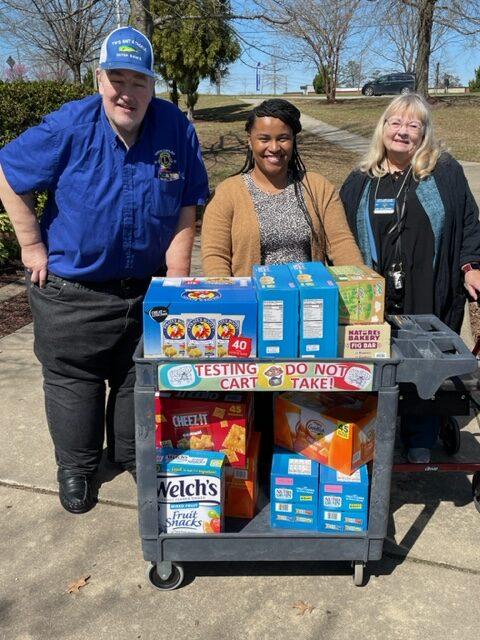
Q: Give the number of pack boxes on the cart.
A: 11